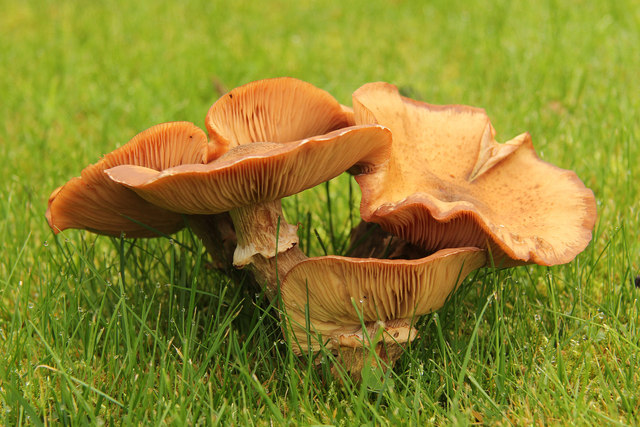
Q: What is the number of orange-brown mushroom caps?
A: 5